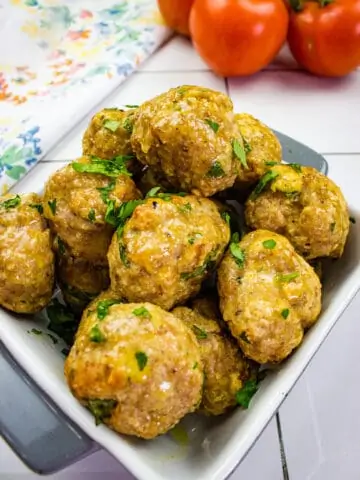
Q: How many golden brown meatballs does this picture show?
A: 11